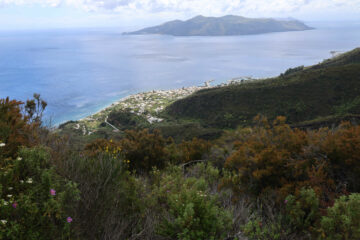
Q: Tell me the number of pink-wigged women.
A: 0